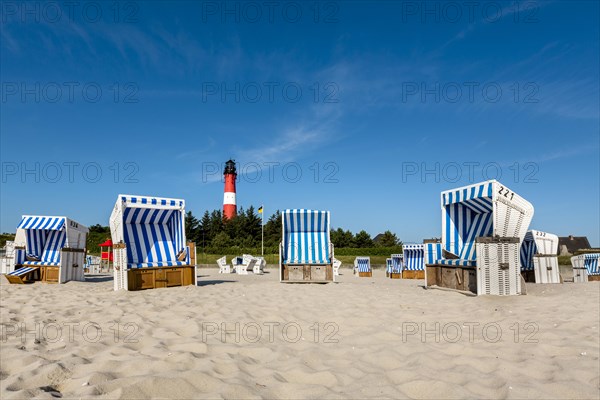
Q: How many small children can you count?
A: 0